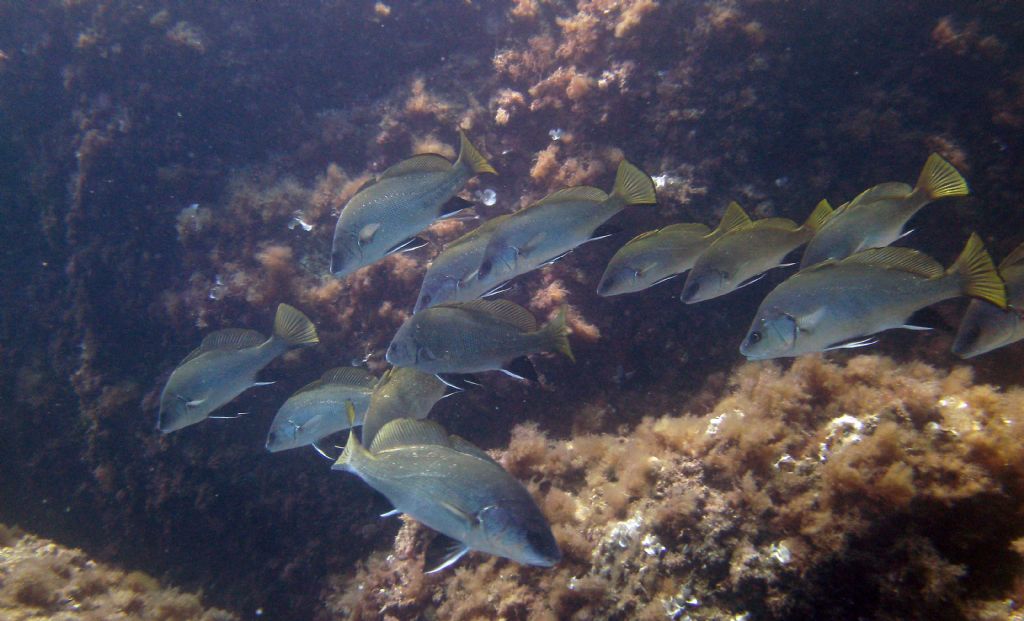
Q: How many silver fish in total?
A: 13